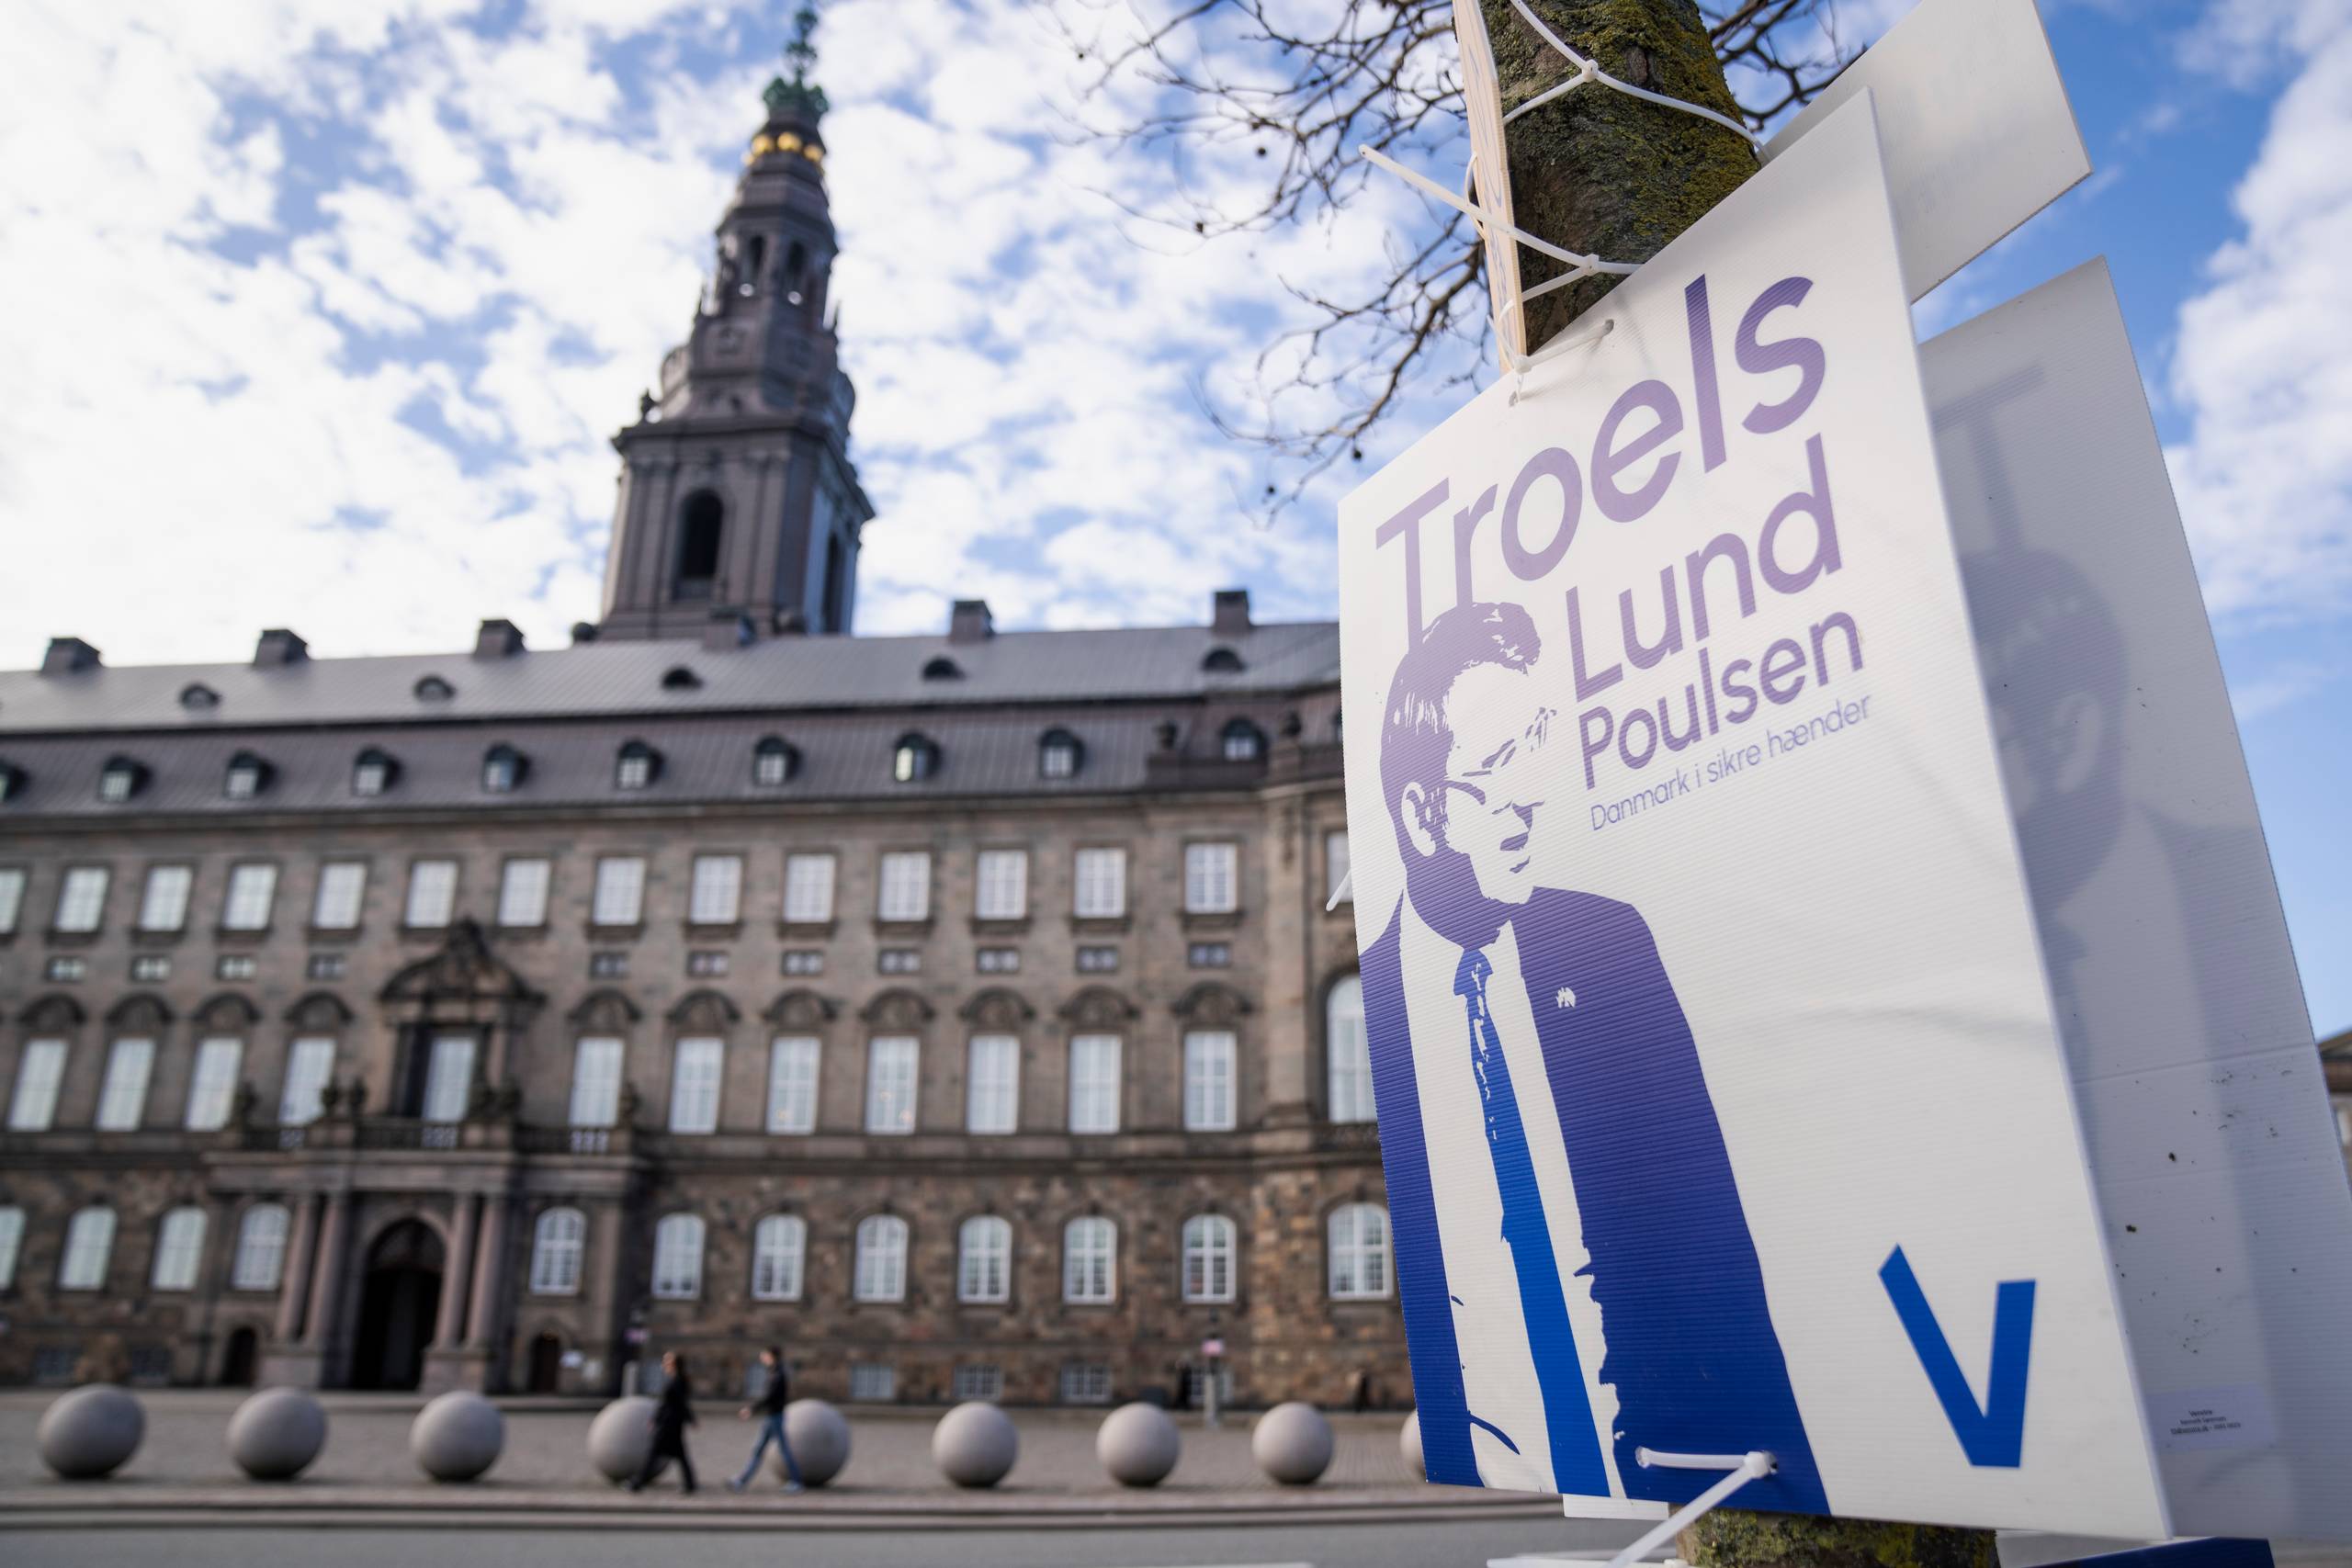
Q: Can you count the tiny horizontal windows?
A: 11